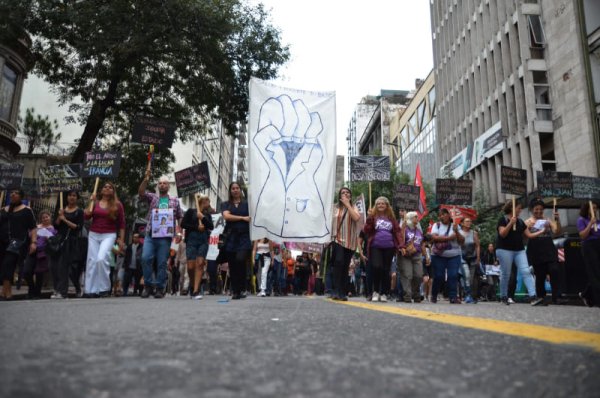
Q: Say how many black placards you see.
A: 11